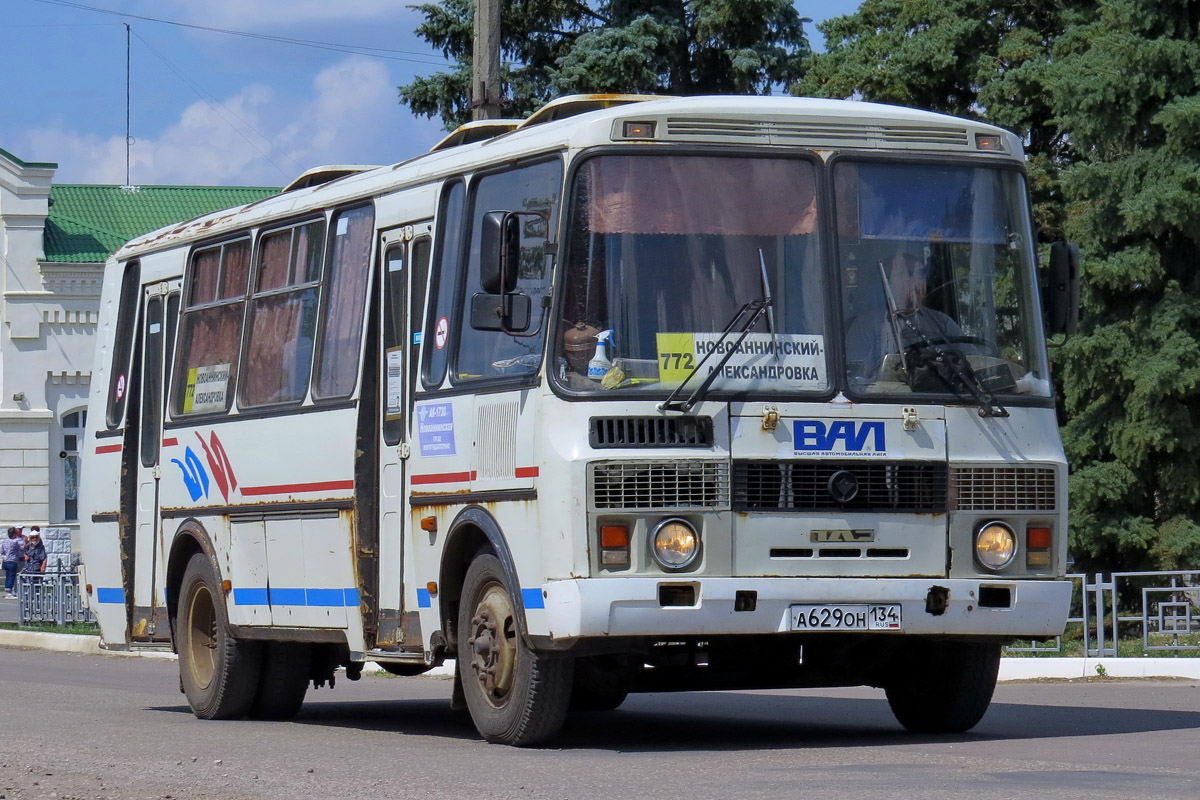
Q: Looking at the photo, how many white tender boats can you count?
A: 0